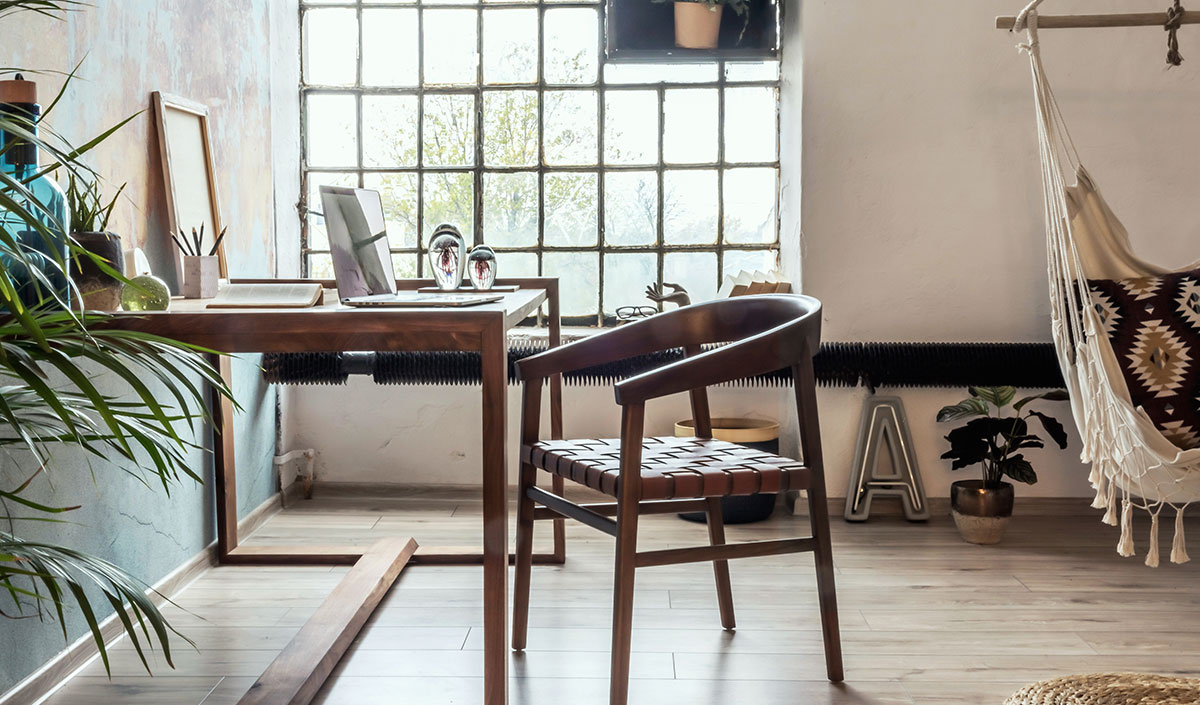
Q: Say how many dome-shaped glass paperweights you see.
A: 2